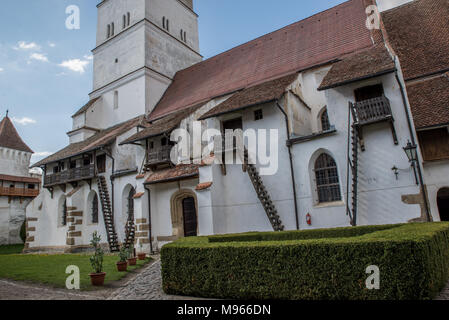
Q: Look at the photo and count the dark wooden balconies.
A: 4